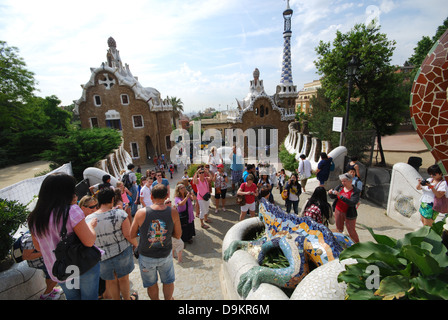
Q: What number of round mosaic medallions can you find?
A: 1